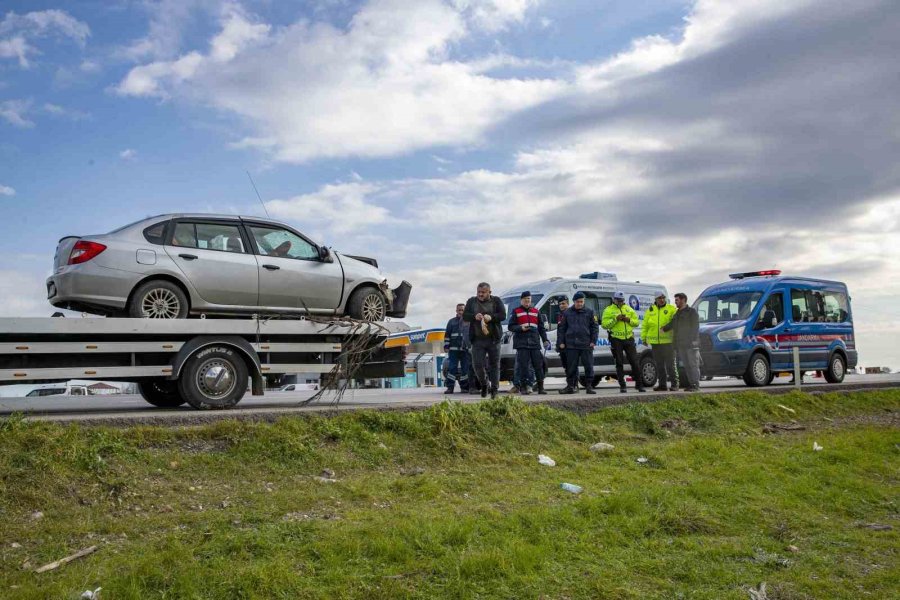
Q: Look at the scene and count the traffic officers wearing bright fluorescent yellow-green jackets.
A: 2